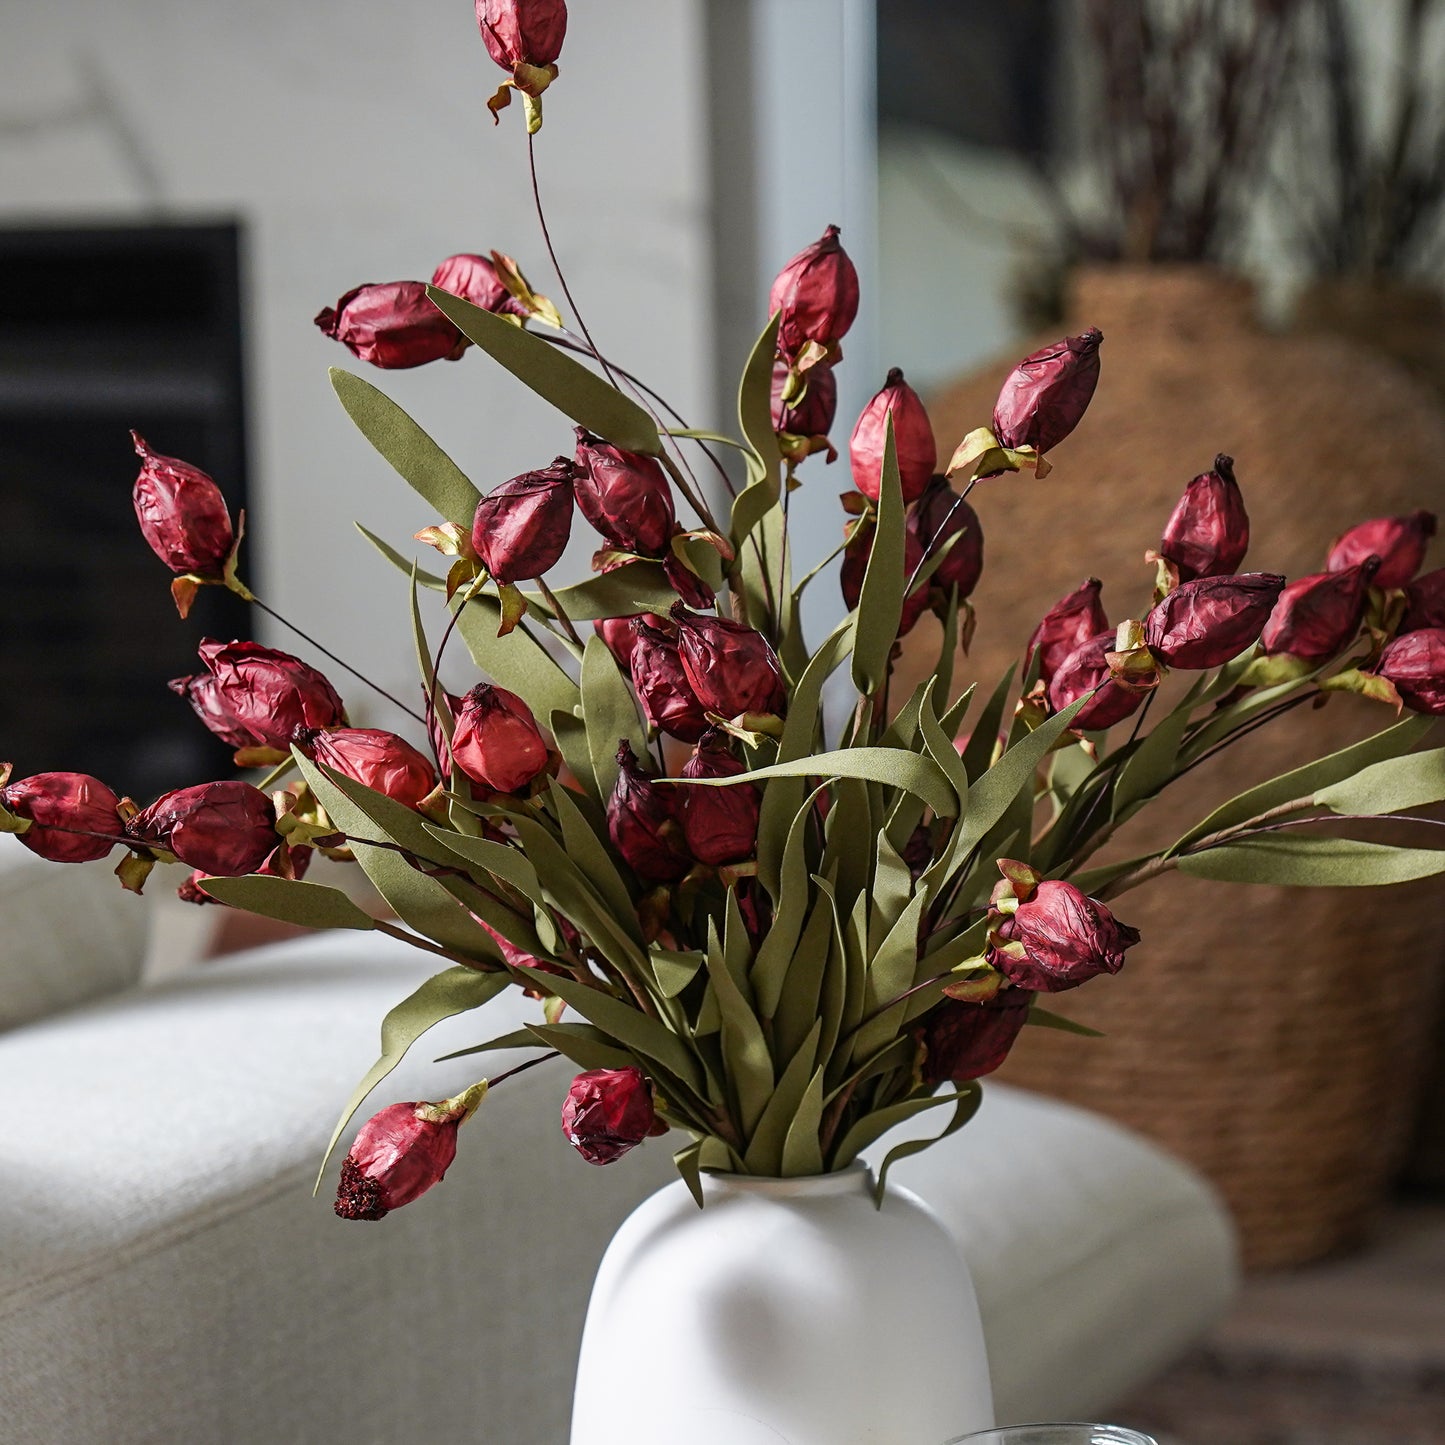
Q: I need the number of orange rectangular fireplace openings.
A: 0